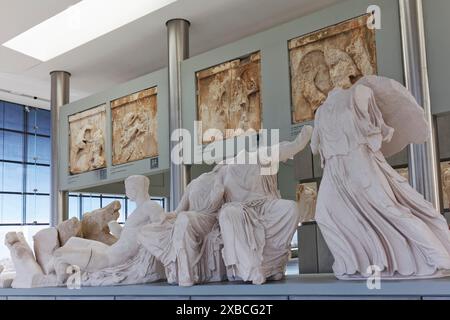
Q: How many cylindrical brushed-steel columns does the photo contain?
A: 3